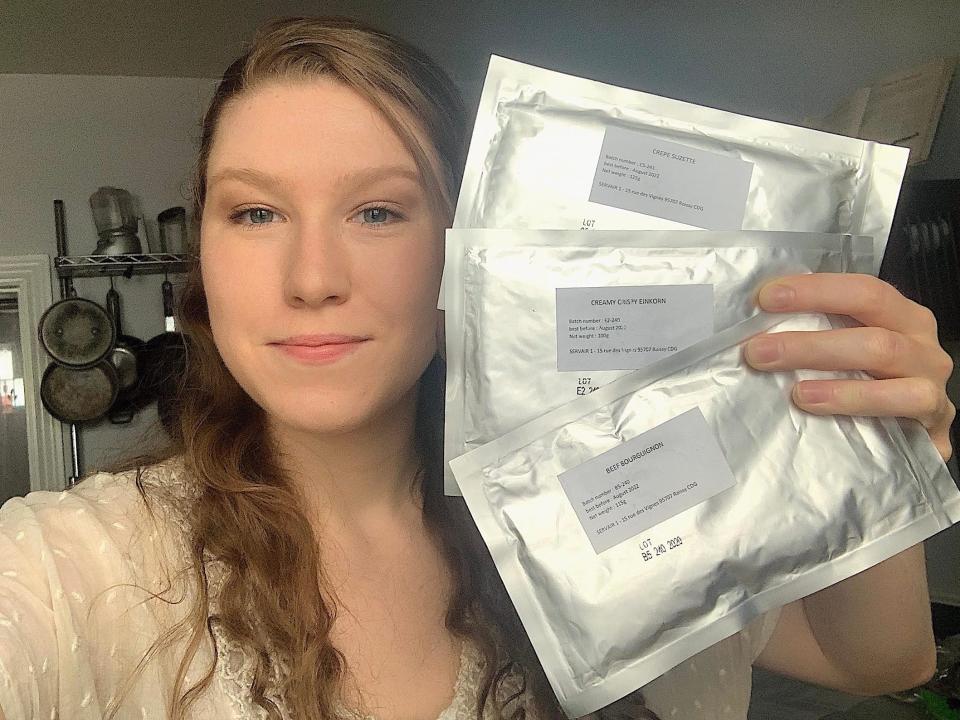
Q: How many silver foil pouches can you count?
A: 3